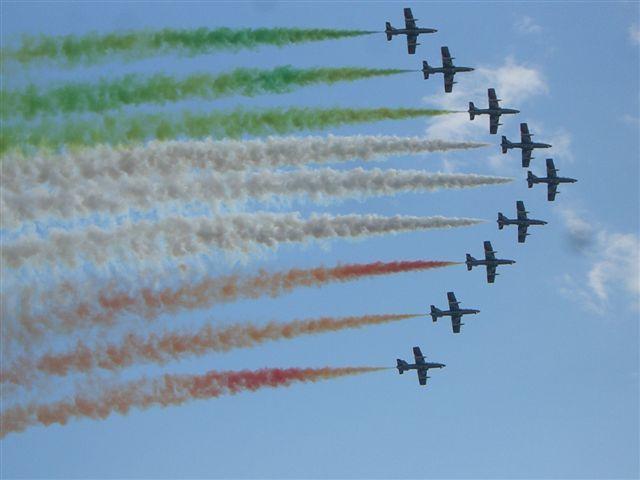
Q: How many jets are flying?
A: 9